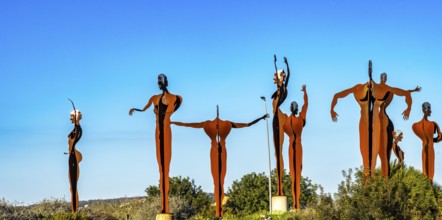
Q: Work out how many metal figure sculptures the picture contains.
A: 9